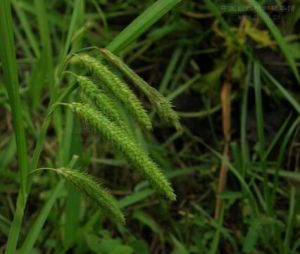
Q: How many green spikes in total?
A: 5